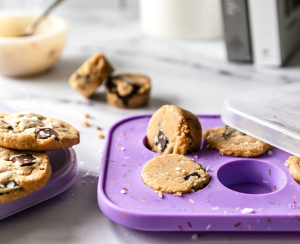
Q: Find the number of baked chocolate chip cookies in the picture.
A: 2